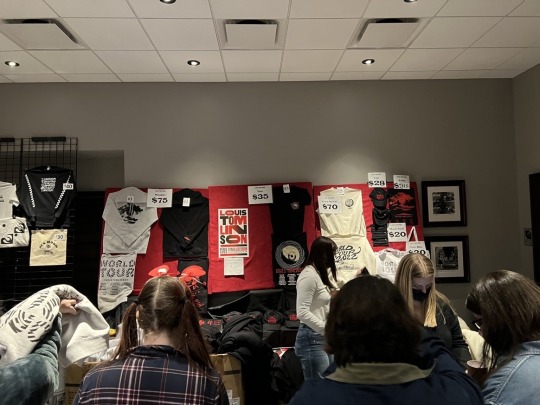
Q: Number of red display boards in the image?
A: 3